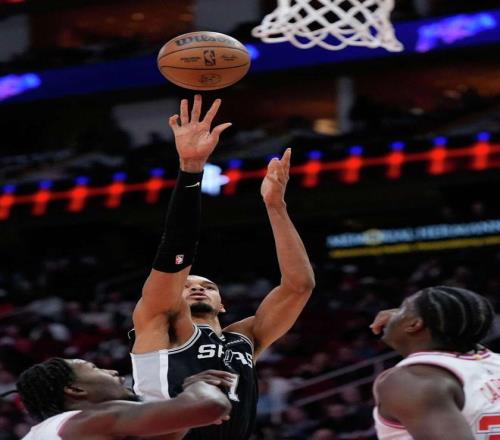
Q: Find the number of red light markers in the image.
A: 11